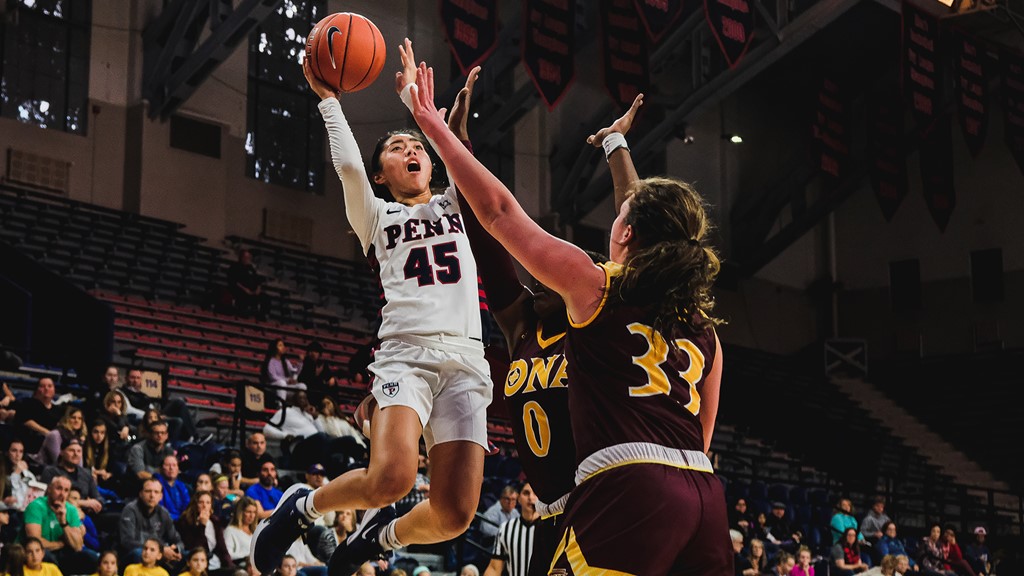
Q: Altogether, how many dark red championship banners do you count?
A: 11